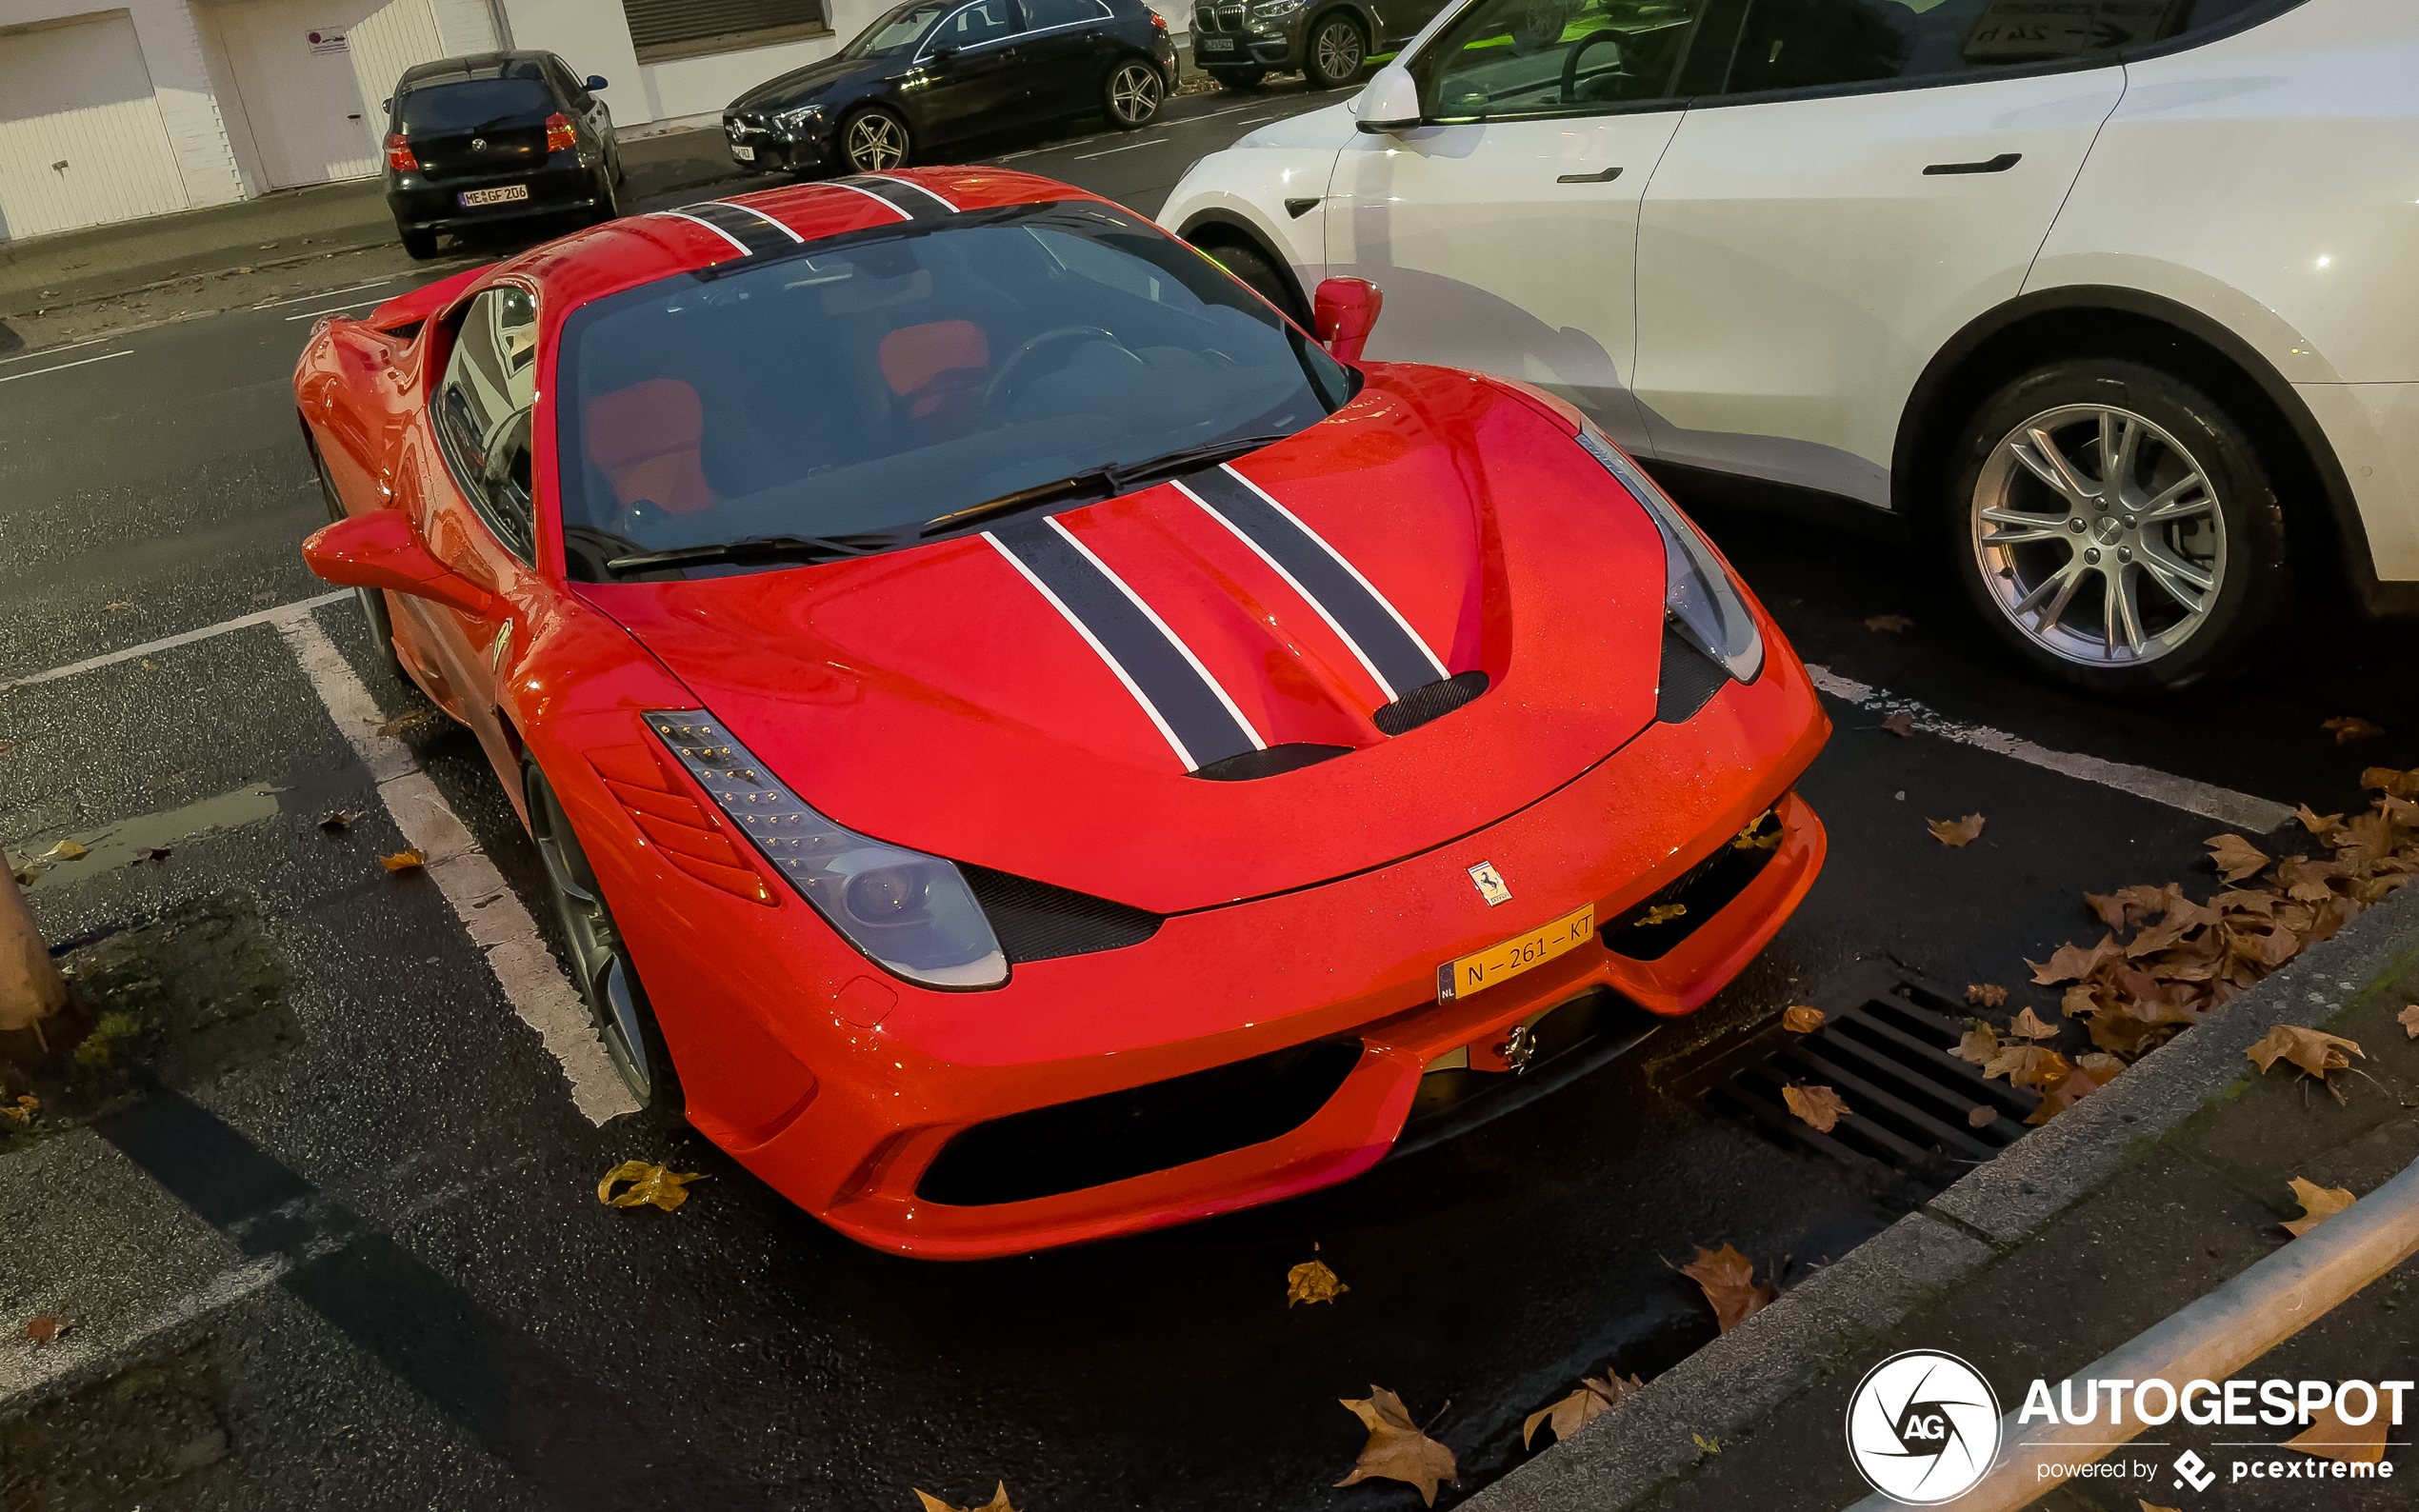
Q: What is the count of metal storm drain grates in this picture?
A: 1